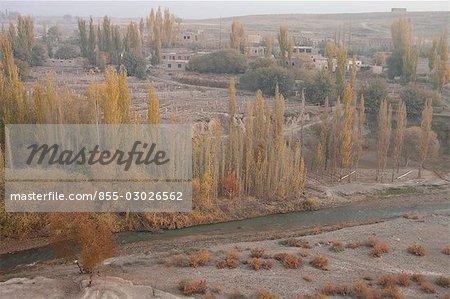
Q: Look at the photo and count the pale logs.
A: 2